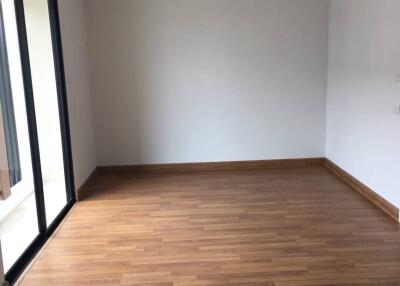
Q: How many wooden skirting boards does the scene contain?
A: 3